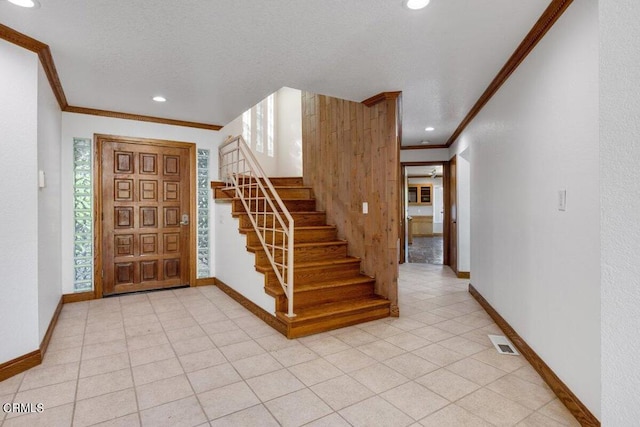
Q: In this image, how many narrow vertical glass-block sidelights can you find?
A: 2